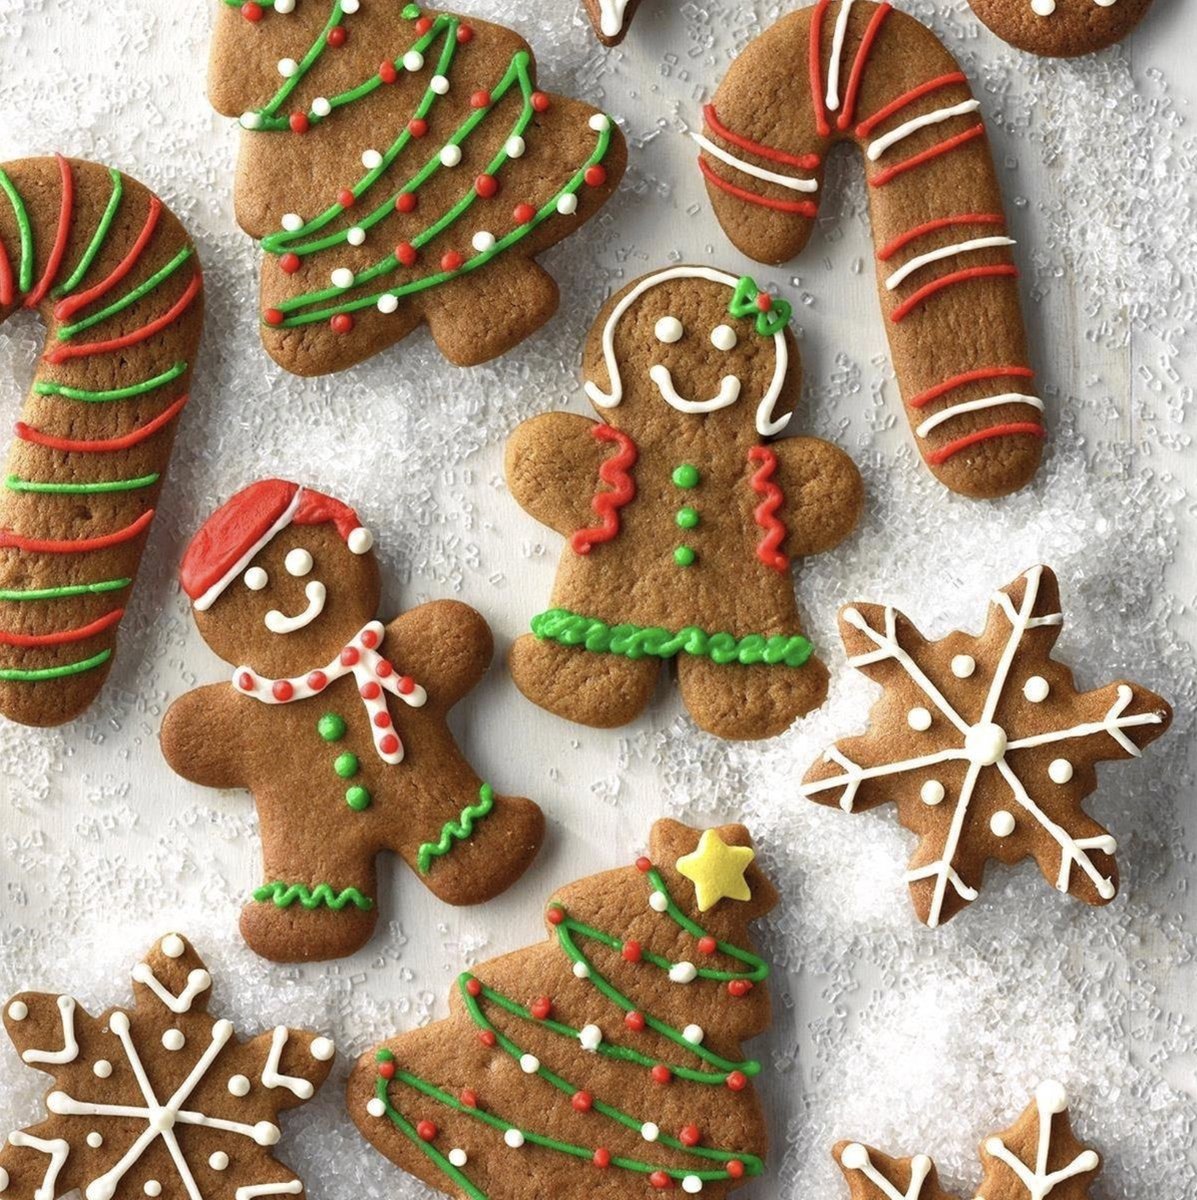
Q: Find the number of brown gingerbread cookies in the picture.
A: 11